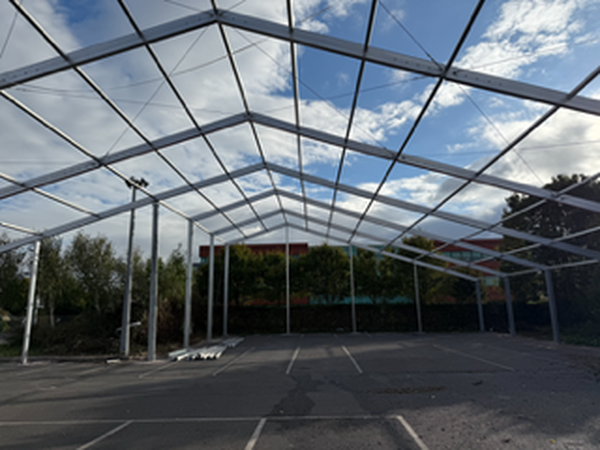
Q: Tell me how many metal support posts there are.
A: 11